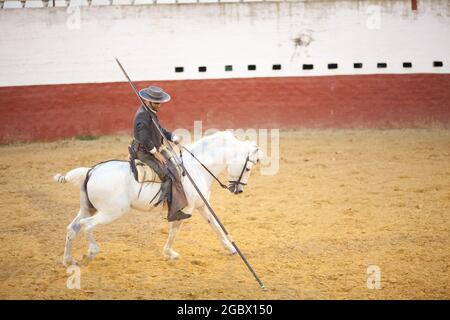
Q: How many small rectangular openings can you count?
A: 11